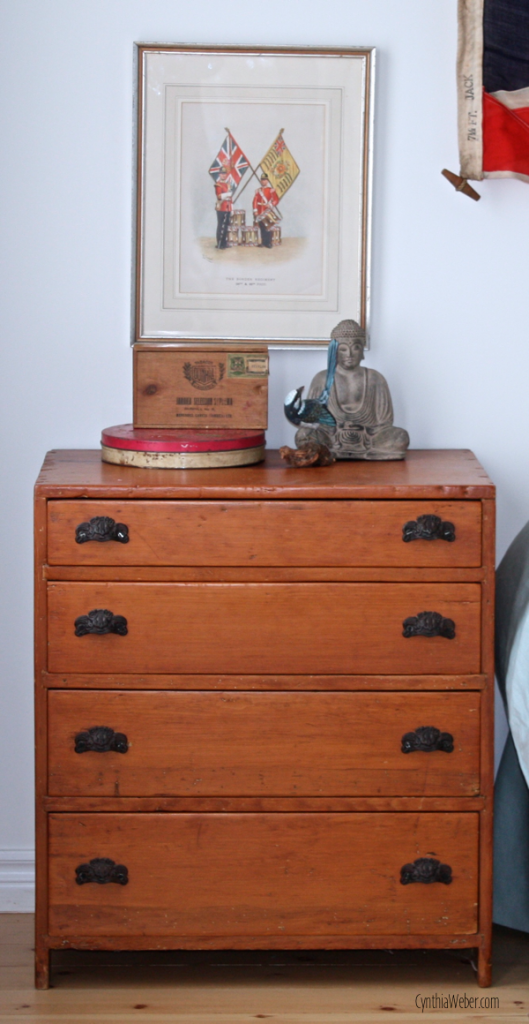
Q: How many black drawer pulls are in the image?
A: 8